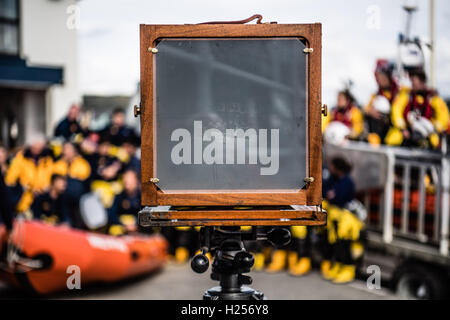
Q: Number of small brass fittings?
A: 6